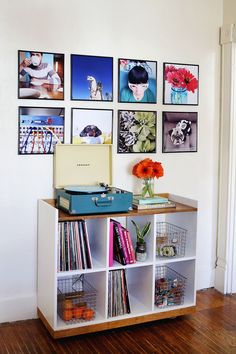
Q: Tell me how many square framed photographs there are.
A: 8